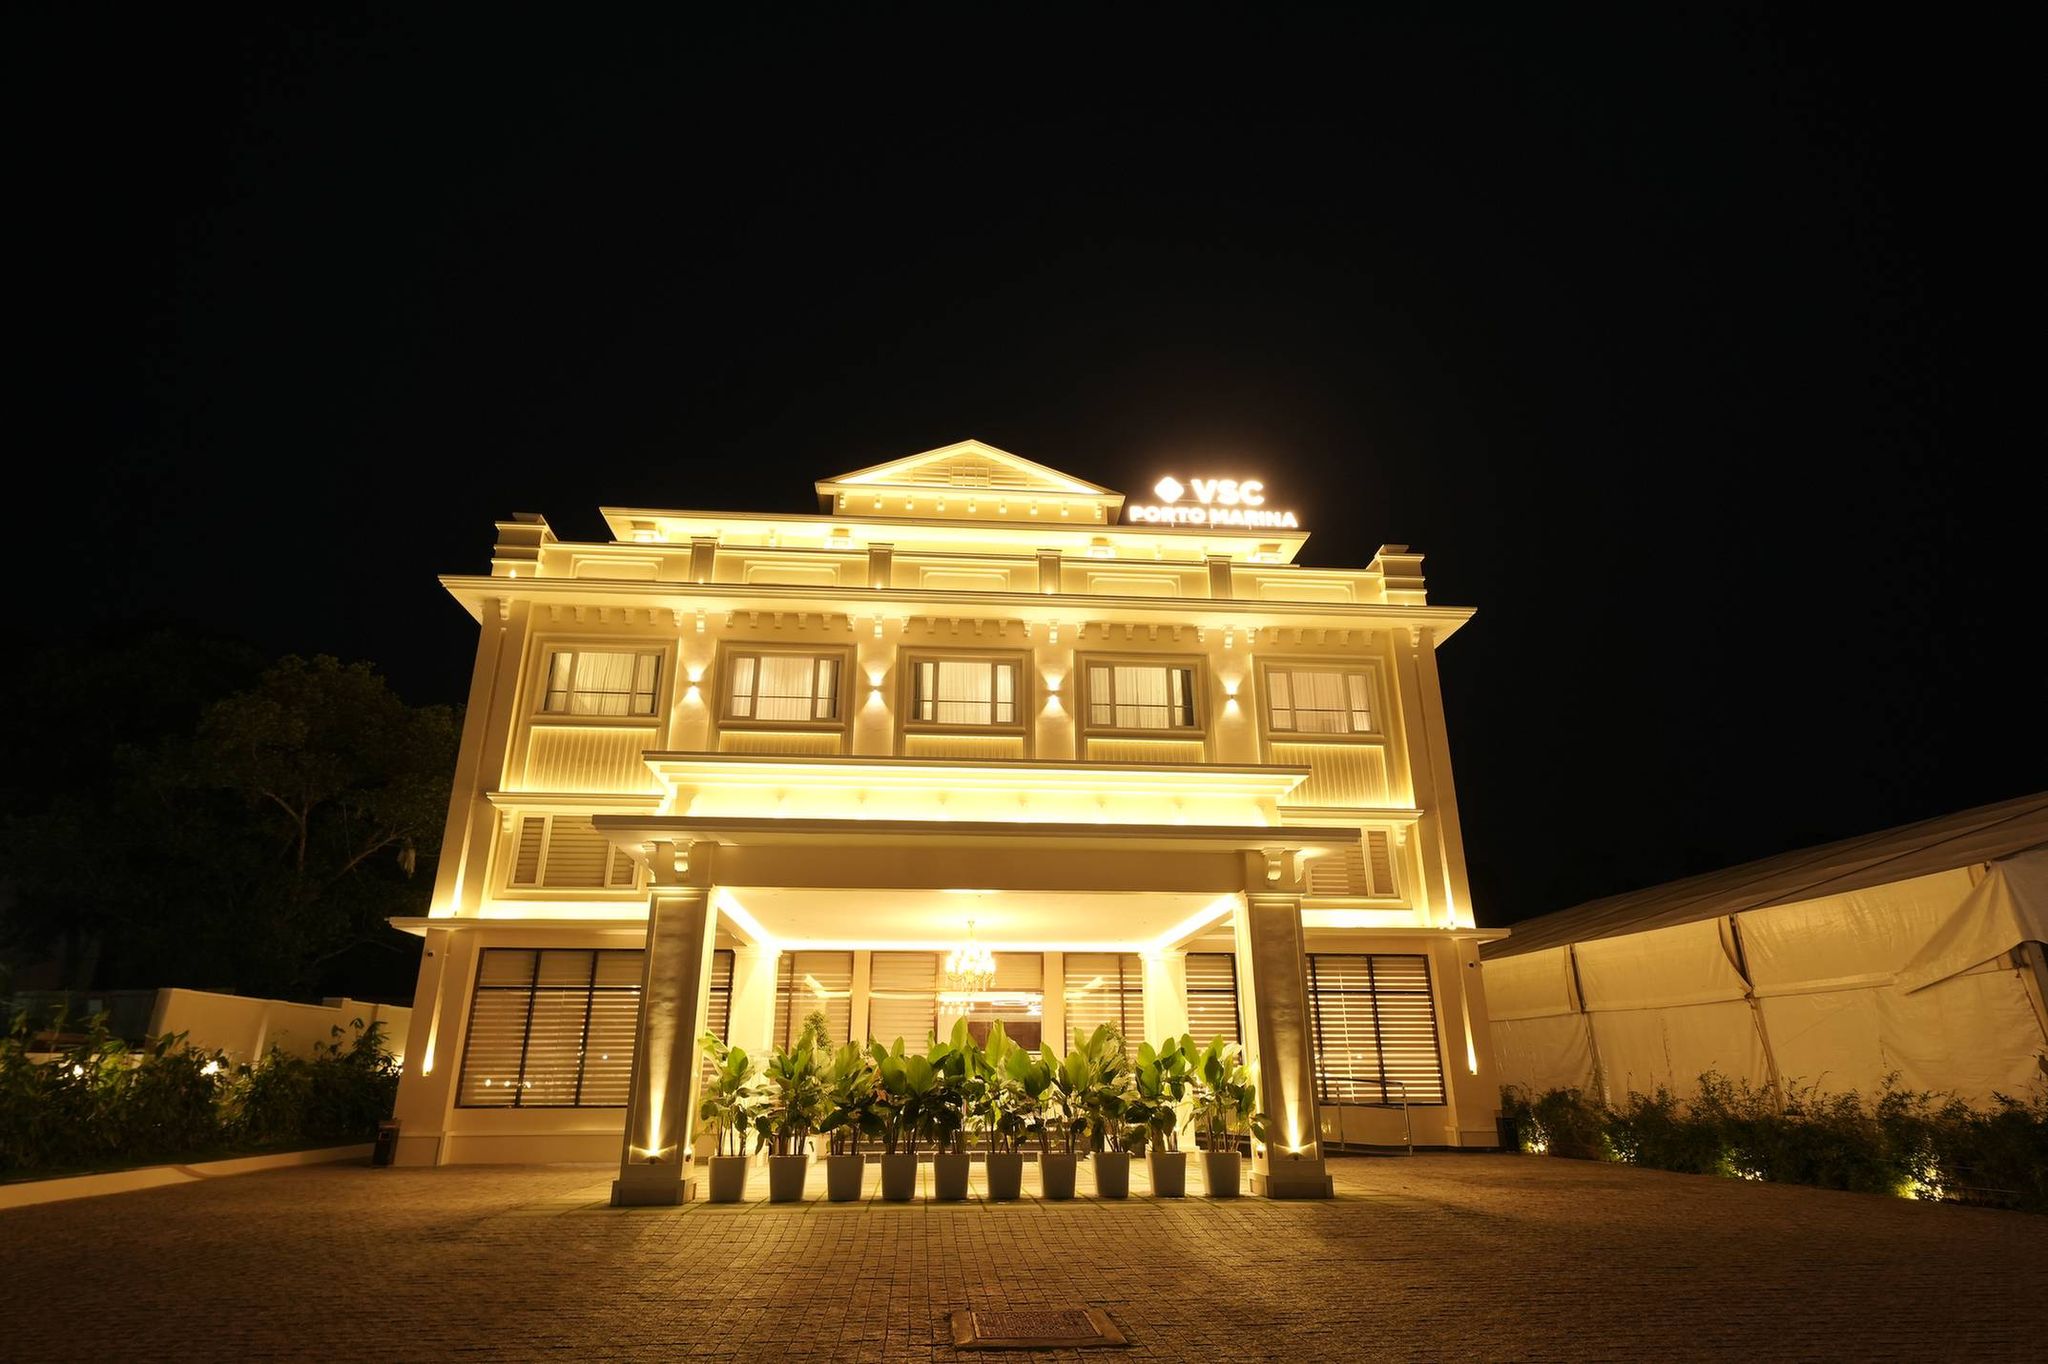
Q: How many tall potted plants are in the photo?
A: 10